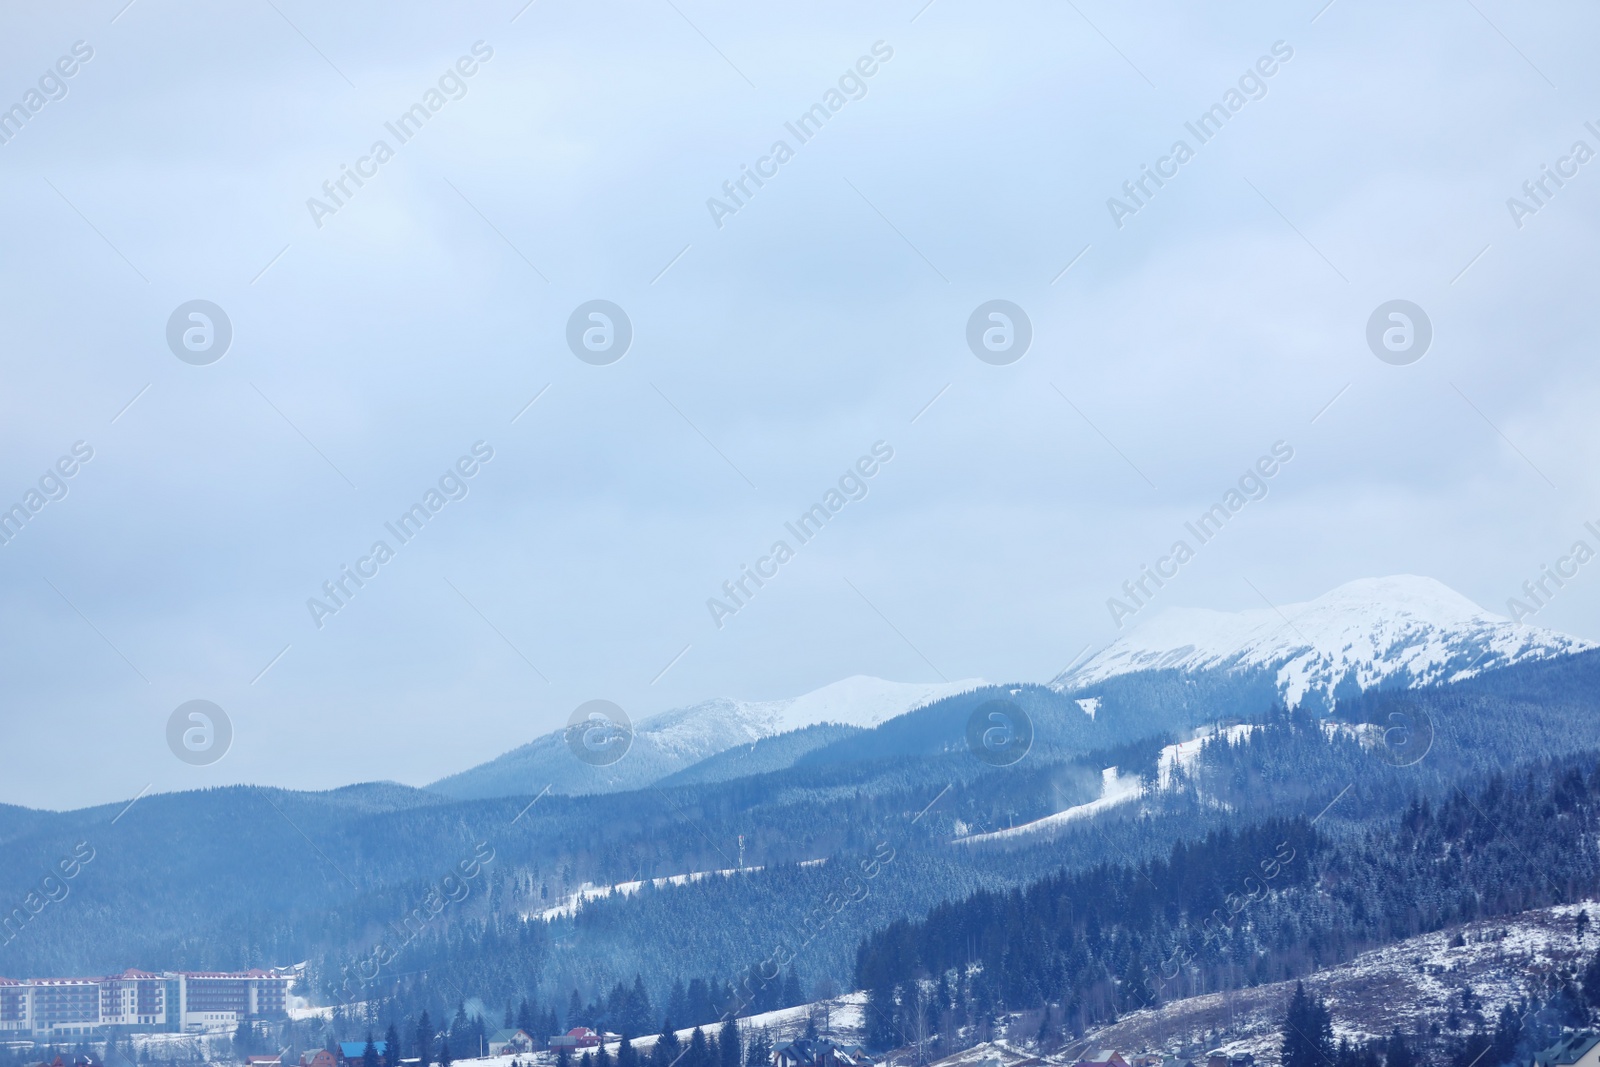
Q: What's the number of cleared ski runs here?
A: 2